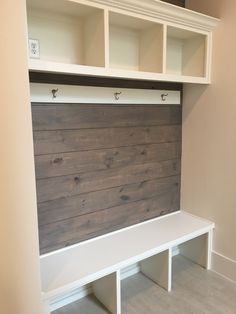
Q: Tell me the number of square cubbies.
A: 6